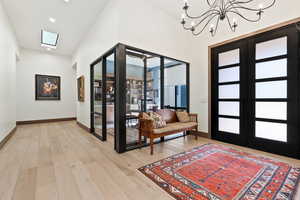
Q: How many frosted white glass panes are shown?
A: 10